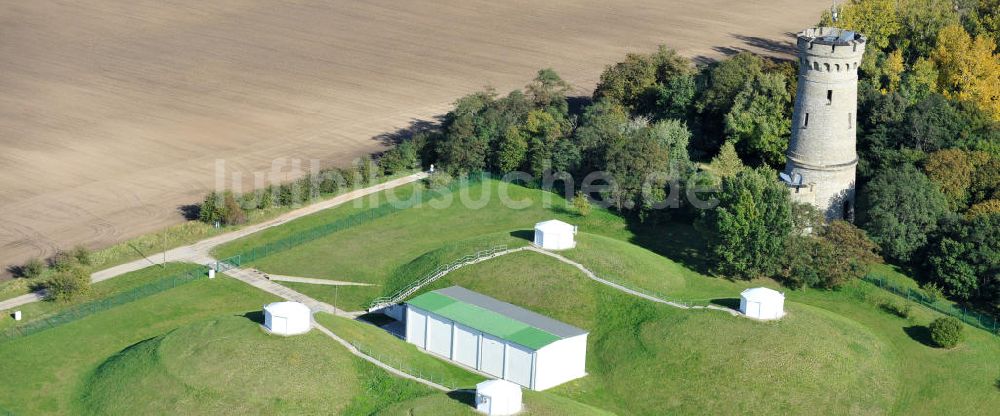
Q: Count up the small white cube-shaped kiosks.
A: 4